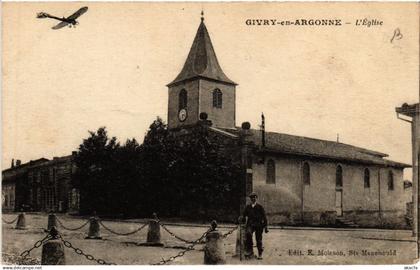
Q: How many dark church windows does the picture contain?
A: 7